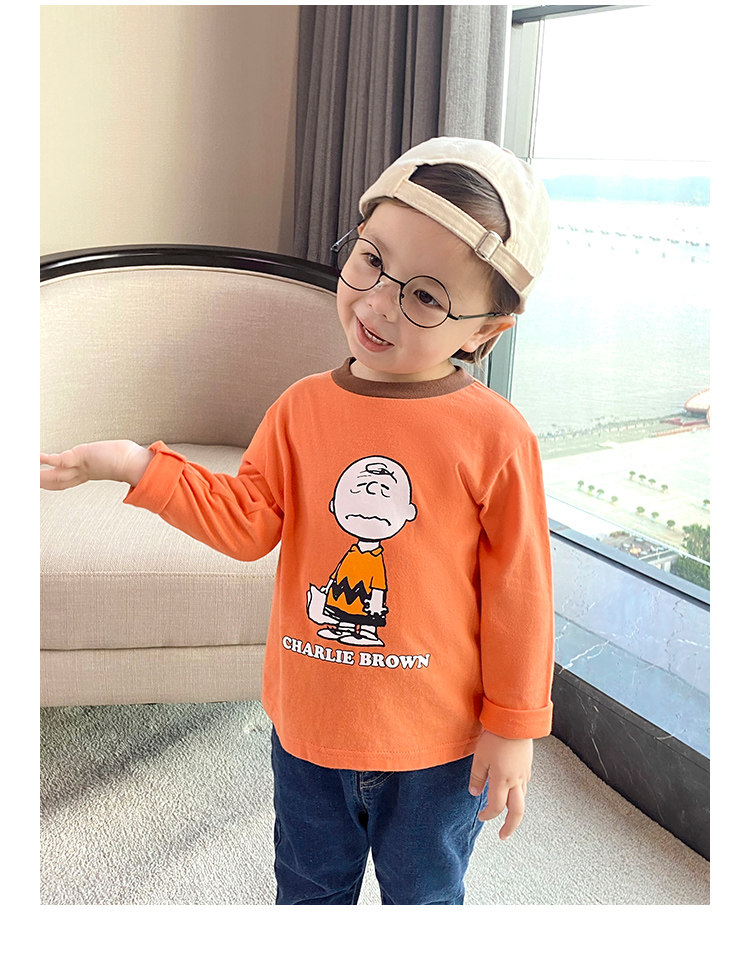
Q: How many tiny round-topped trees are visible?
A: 12